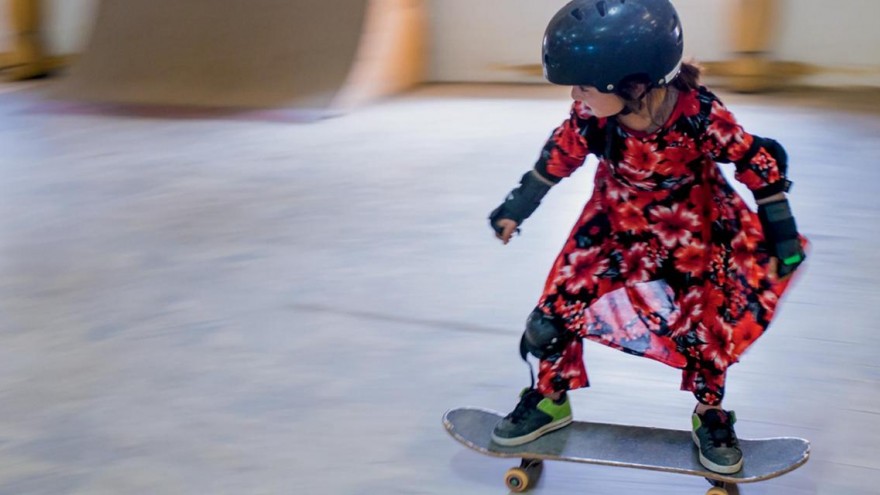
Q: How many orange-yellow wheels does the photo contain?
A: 2